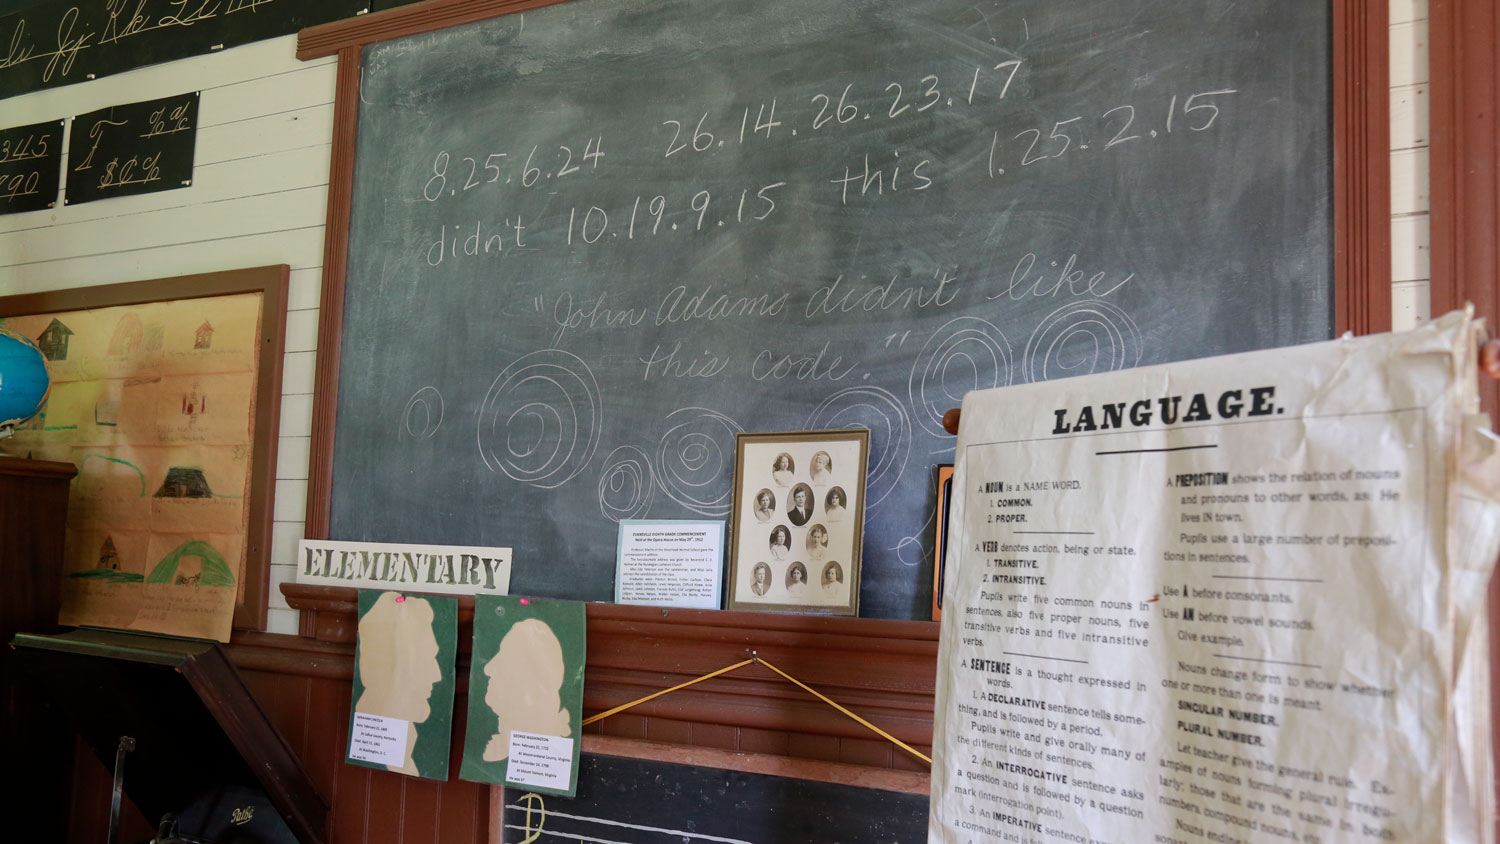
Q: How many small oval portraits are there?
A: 10